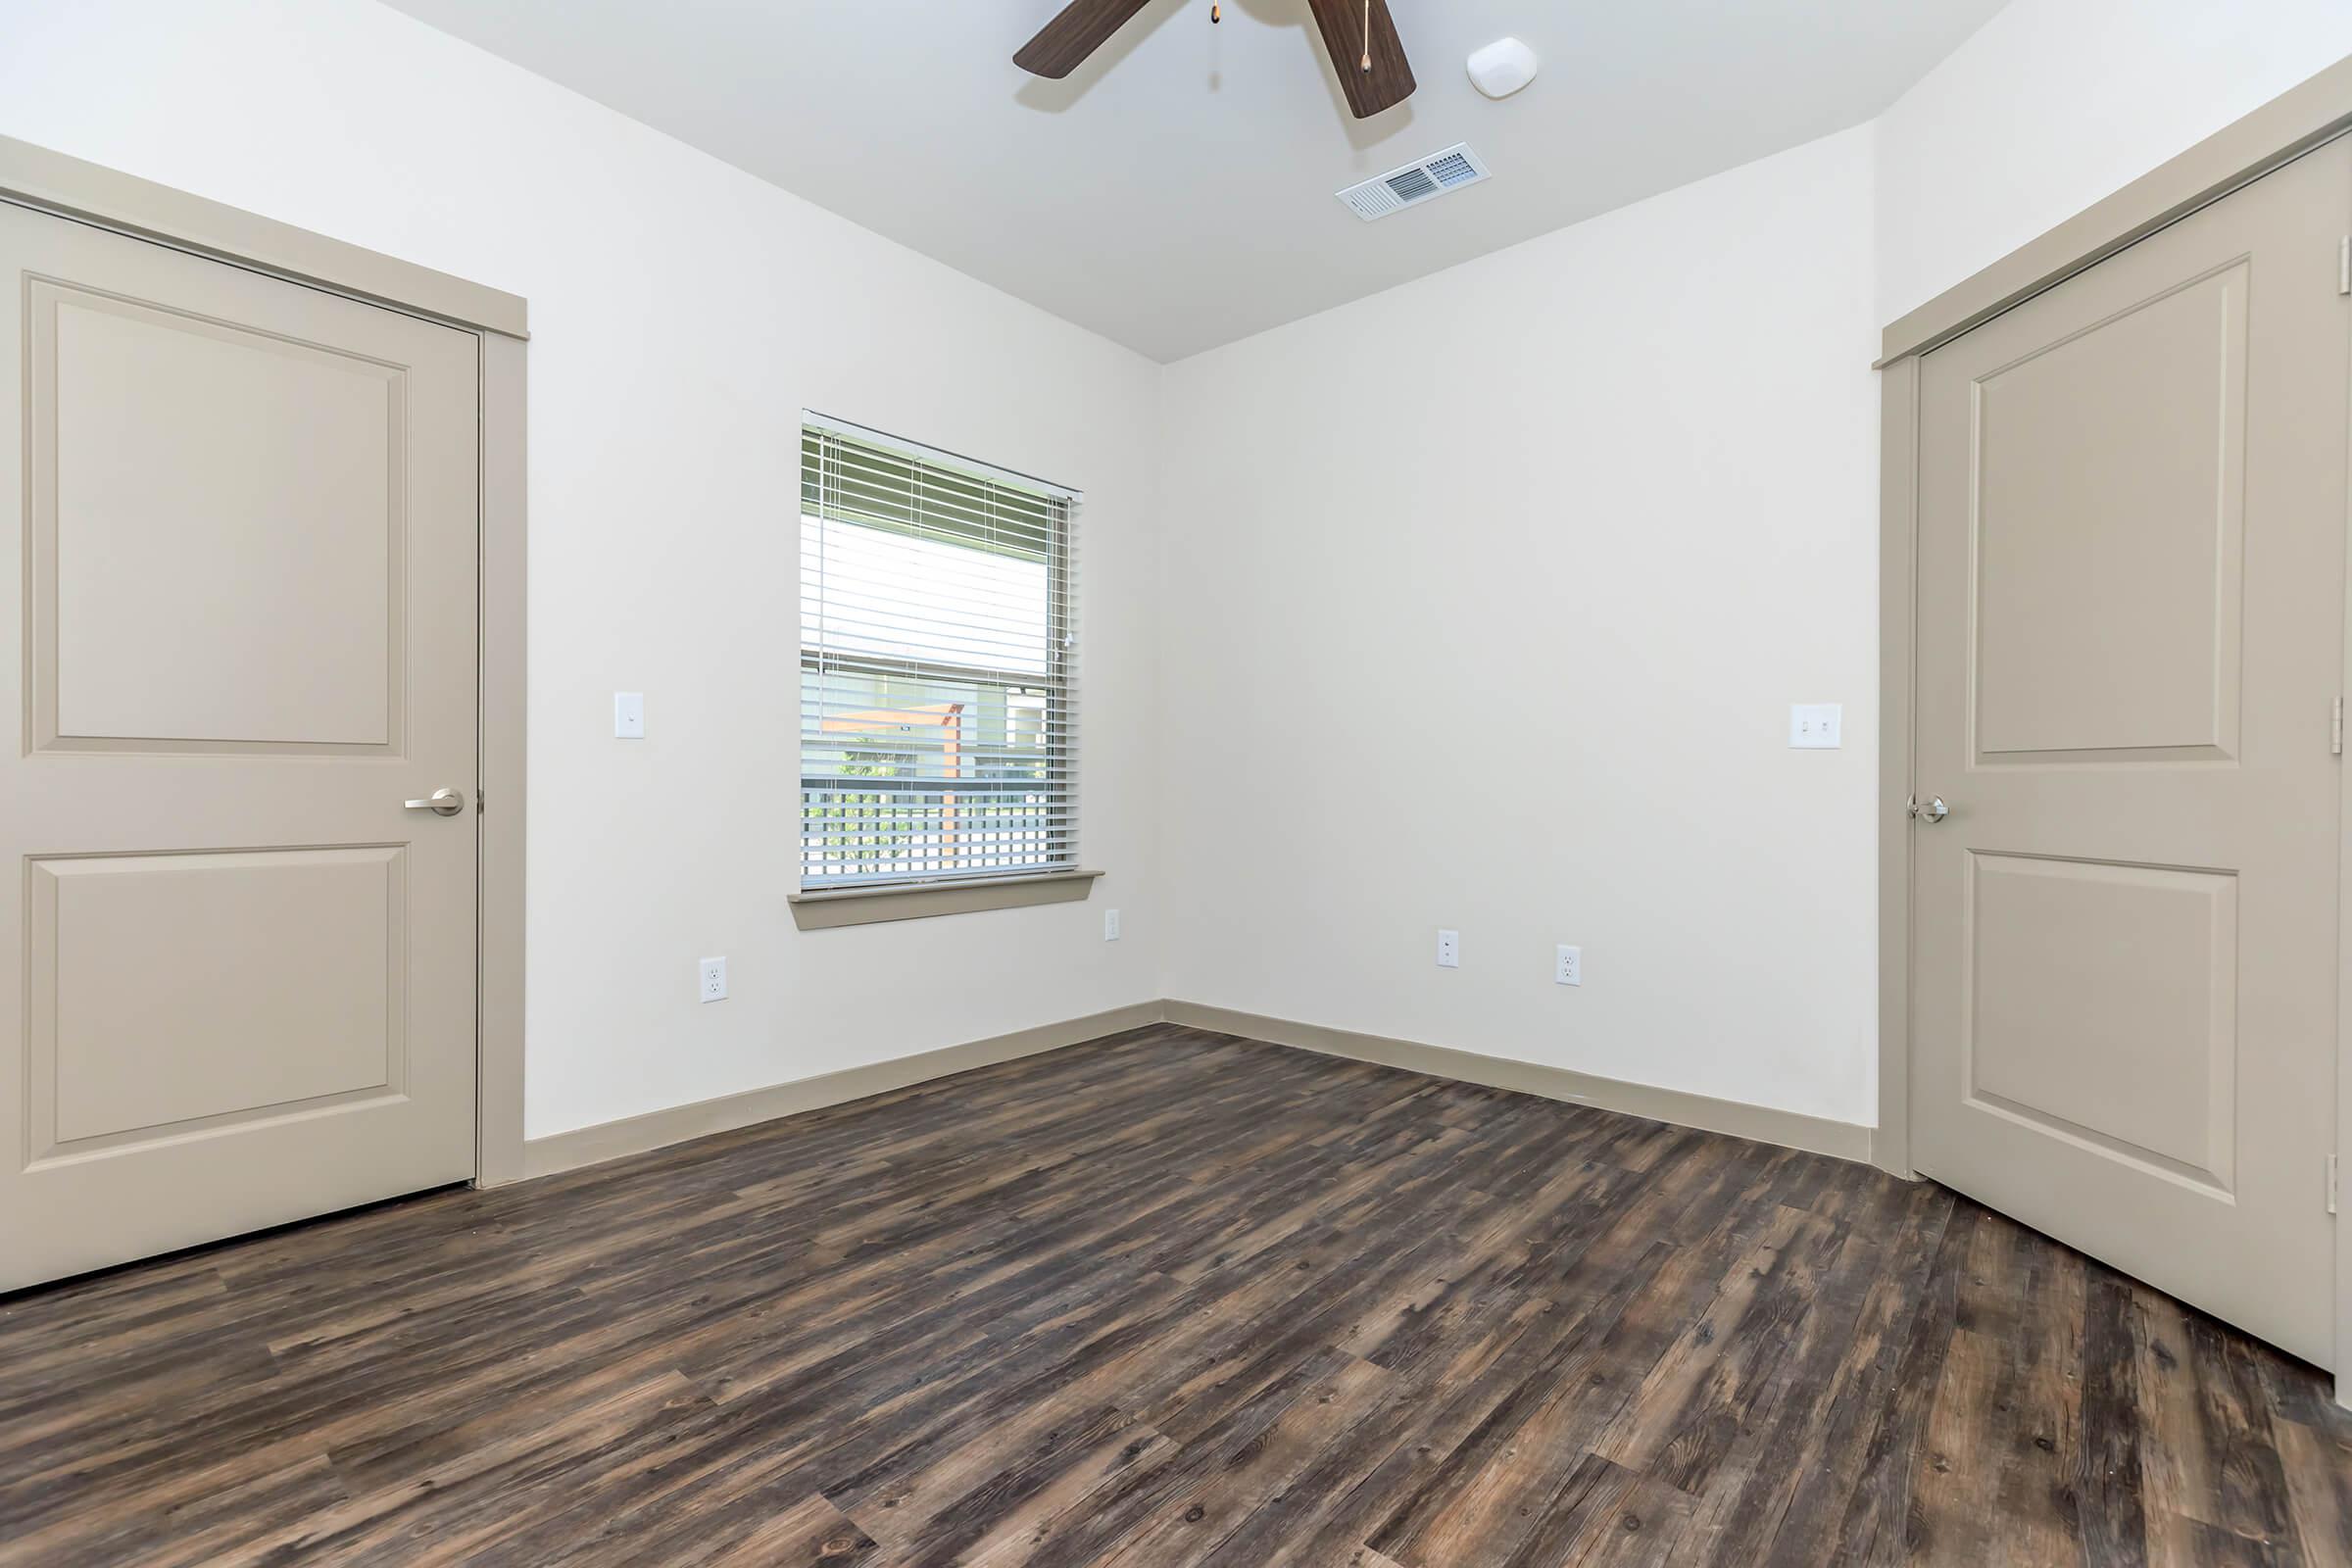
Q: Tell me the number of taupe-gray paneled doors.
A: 2